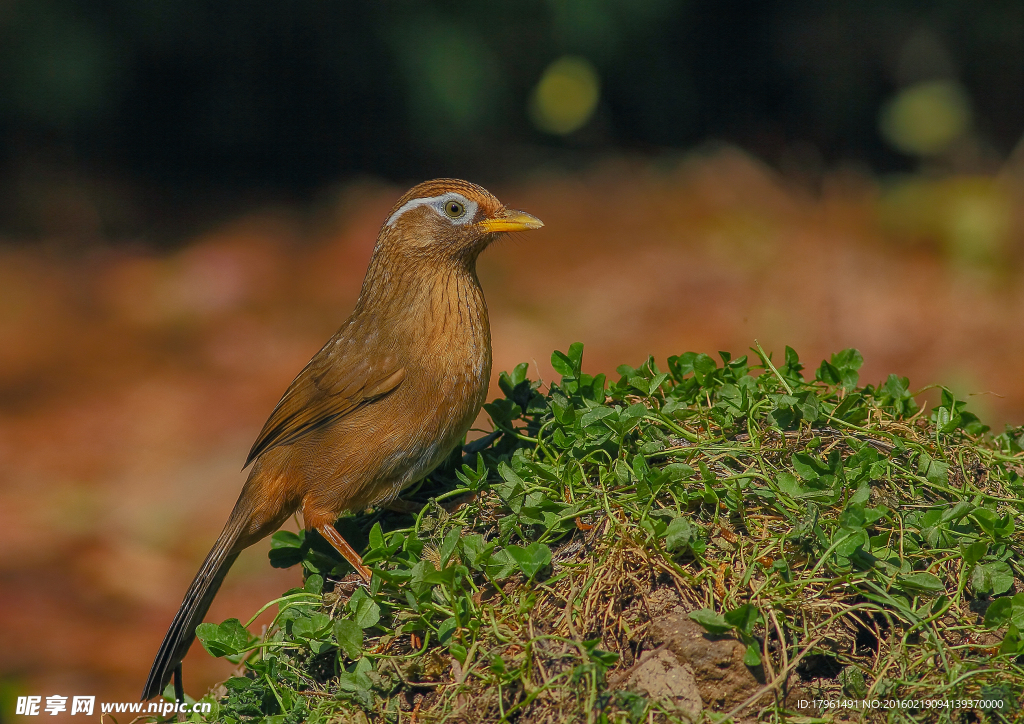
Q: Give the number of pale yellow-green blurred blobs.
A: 2